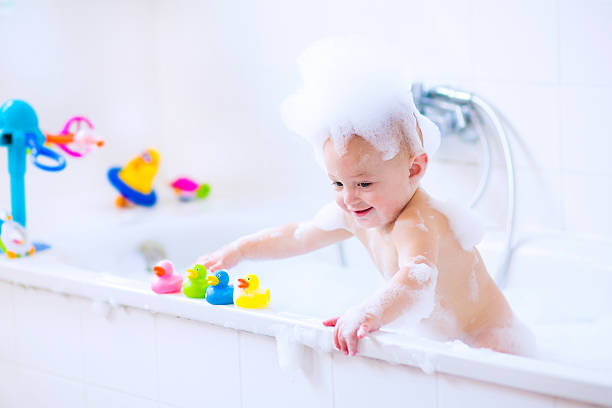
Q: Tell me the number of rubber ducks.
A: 4